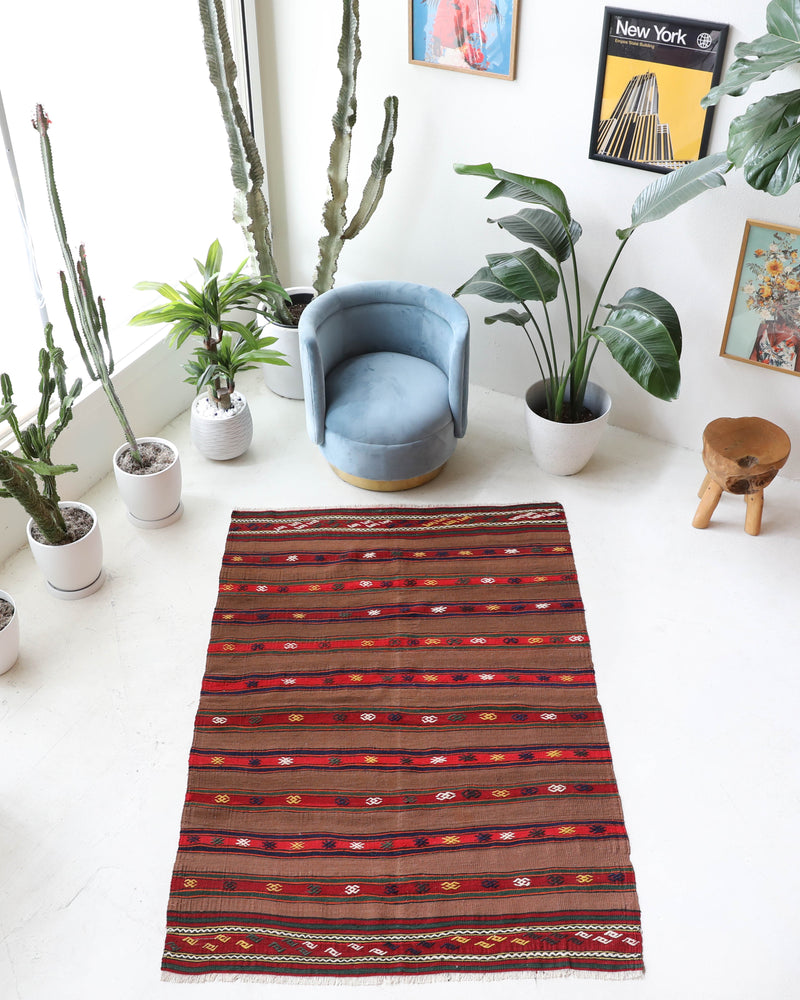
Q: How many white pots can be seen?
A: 6